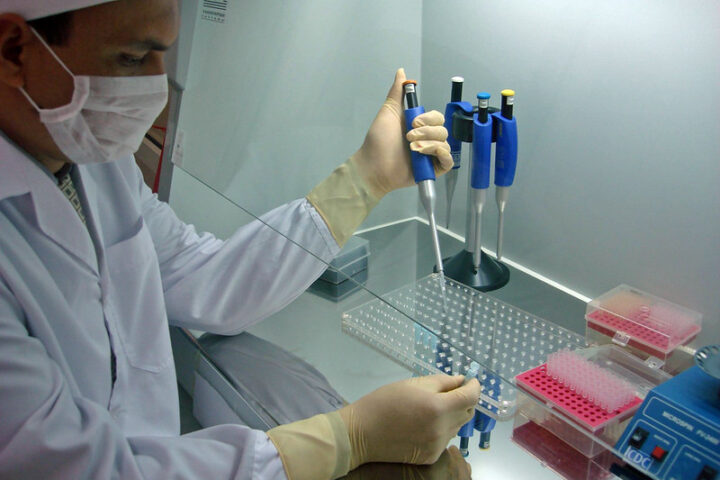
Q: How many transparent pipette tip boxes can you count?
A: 2